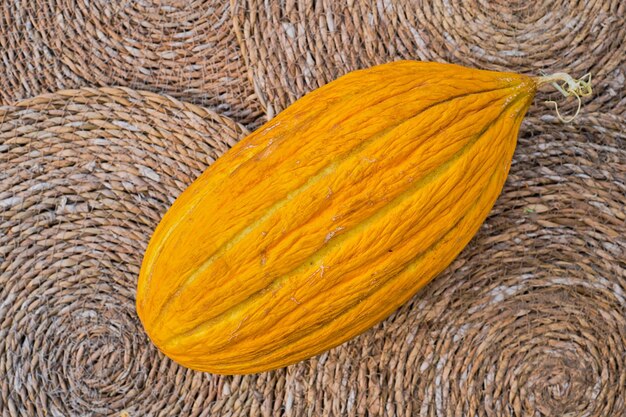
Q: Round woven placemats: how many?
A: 4